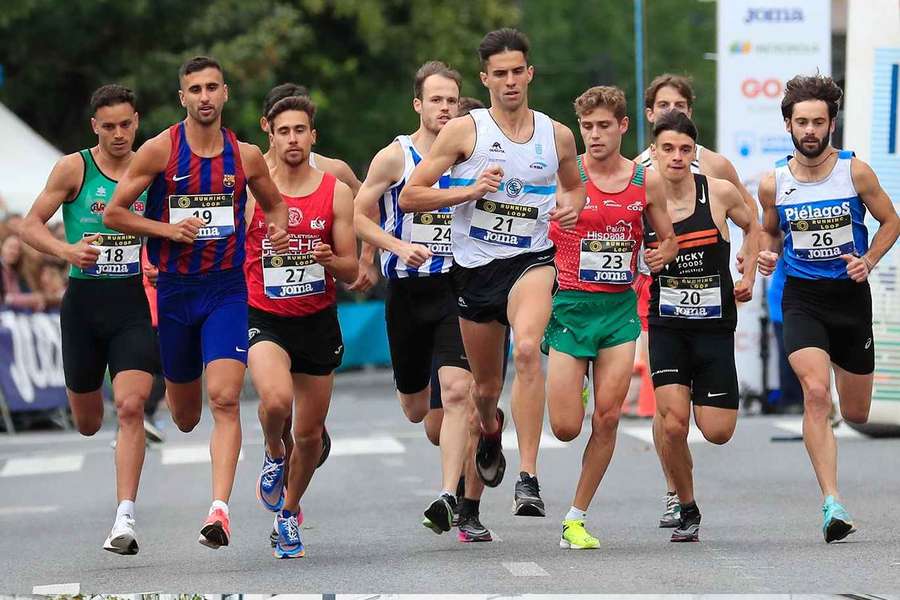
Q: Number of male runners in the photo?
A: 11